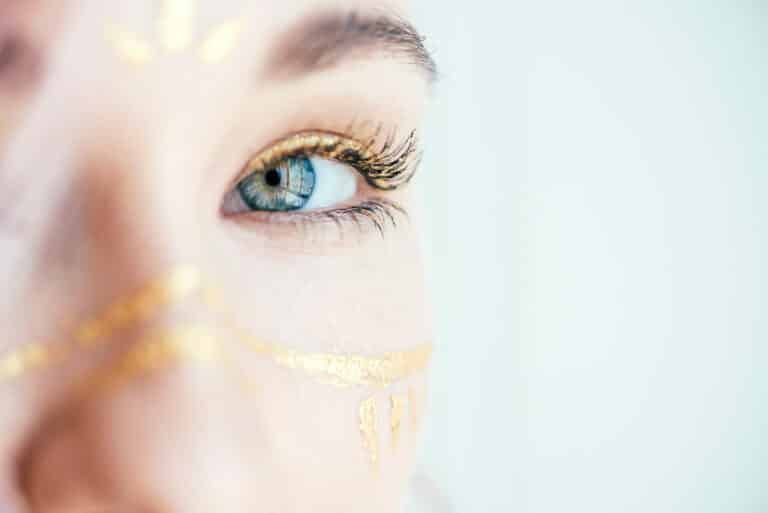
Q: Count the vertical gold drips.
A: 3